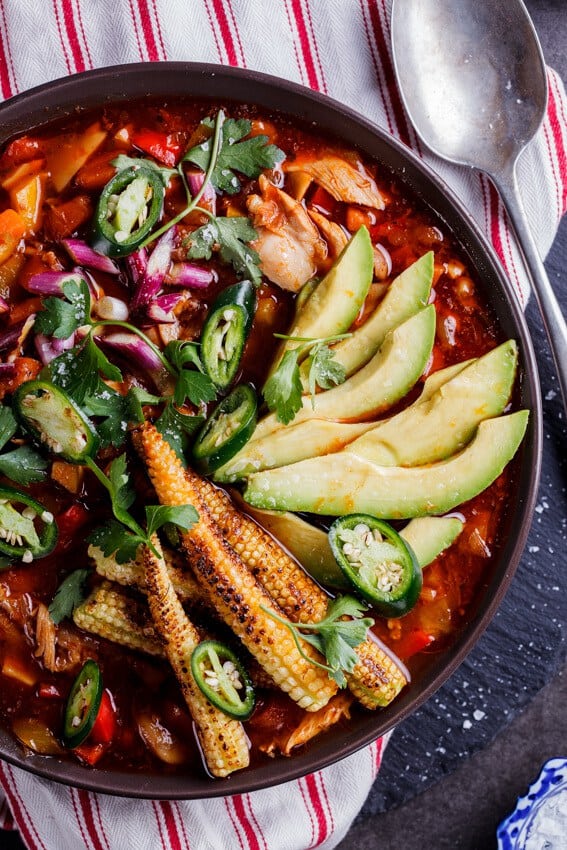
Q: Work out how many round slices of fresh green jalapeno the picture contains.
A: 8